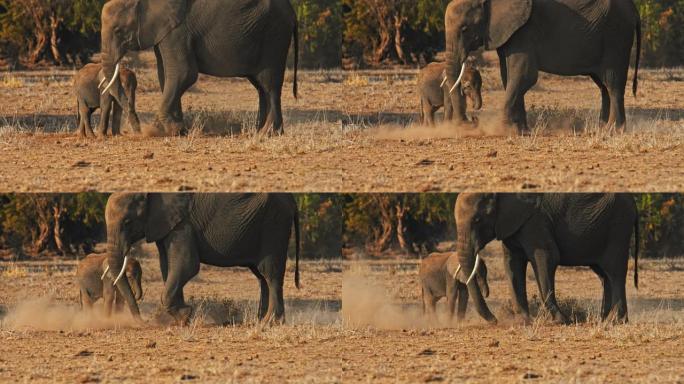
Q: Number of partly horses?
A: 0